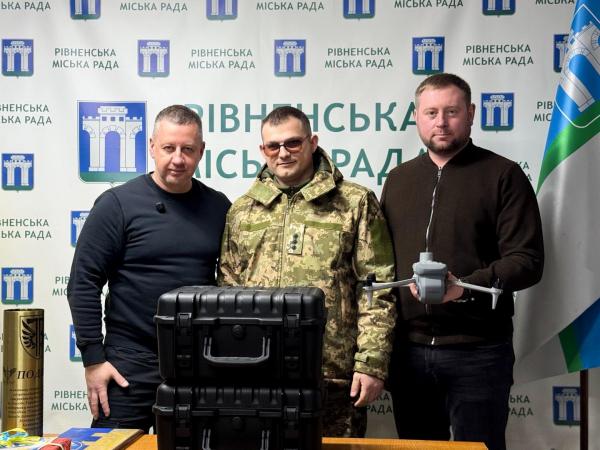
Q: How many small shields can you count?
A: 15